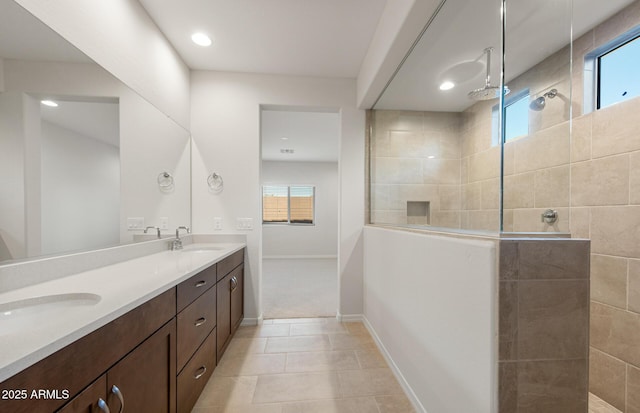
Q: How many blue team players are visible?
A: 0